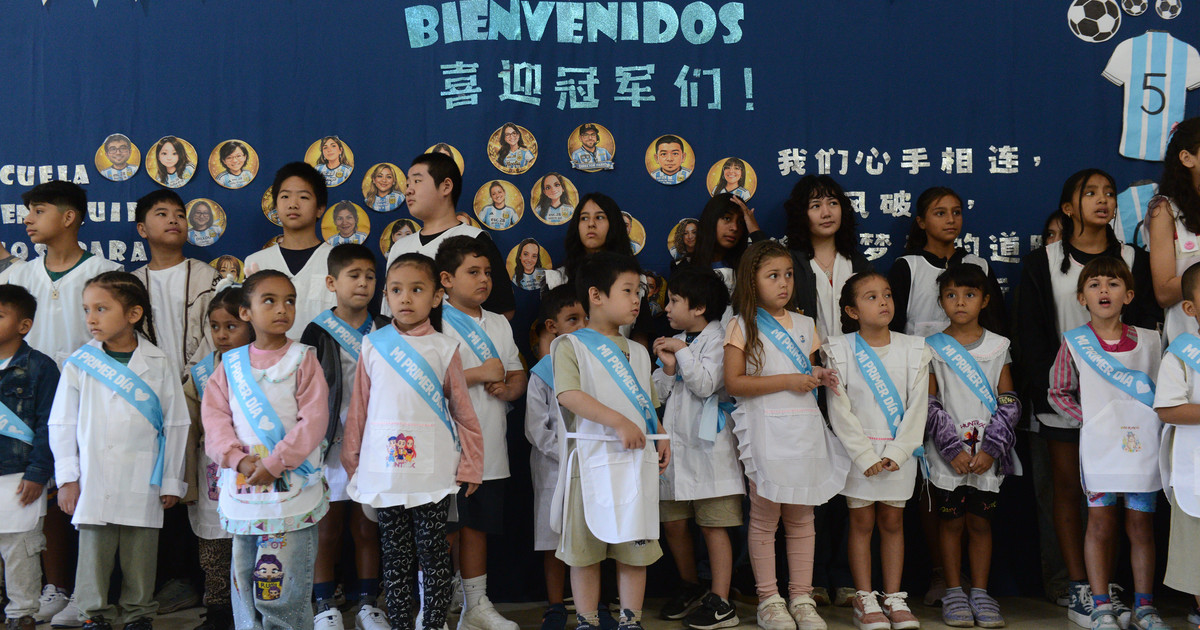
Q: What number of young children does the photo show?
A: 15